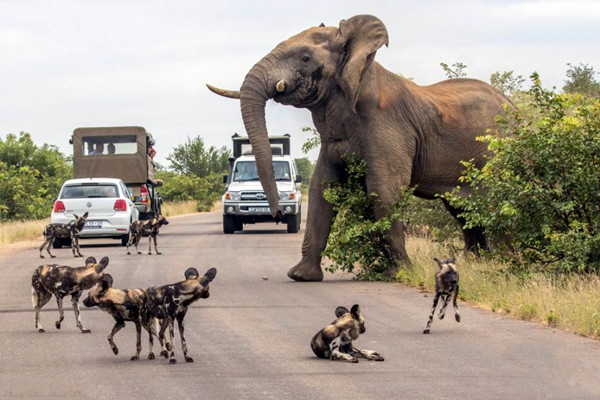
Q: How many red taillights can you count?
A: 3